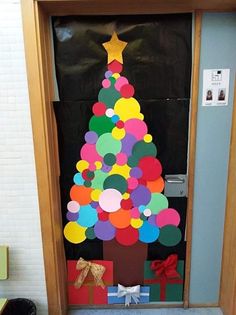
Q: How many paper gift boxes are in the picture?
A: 3